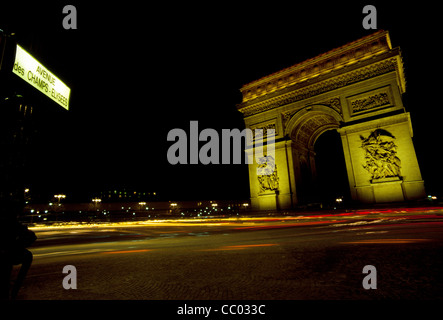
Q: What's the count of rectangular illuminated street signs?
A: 1